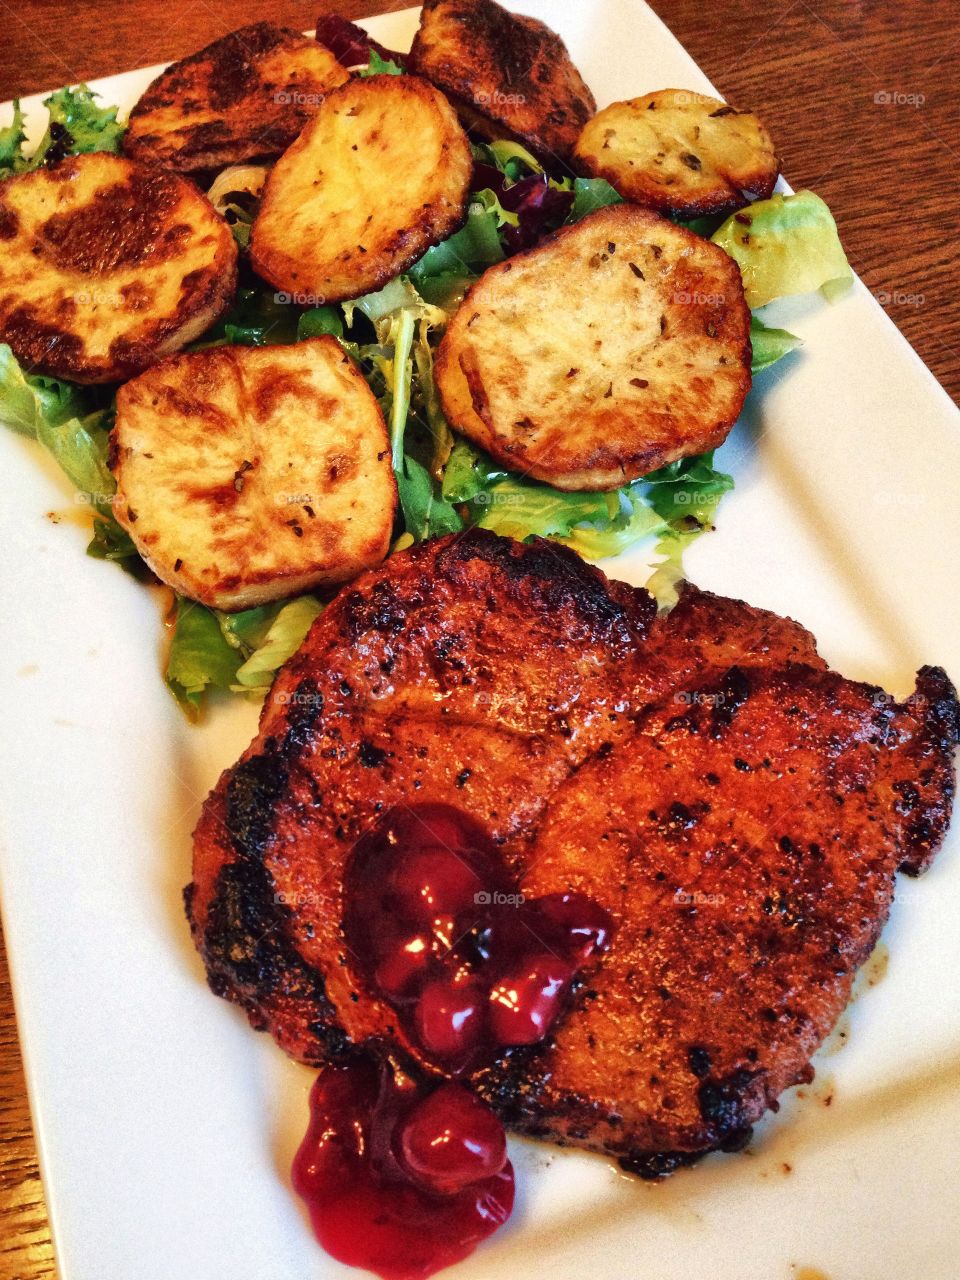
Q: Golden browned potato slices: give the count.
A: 7